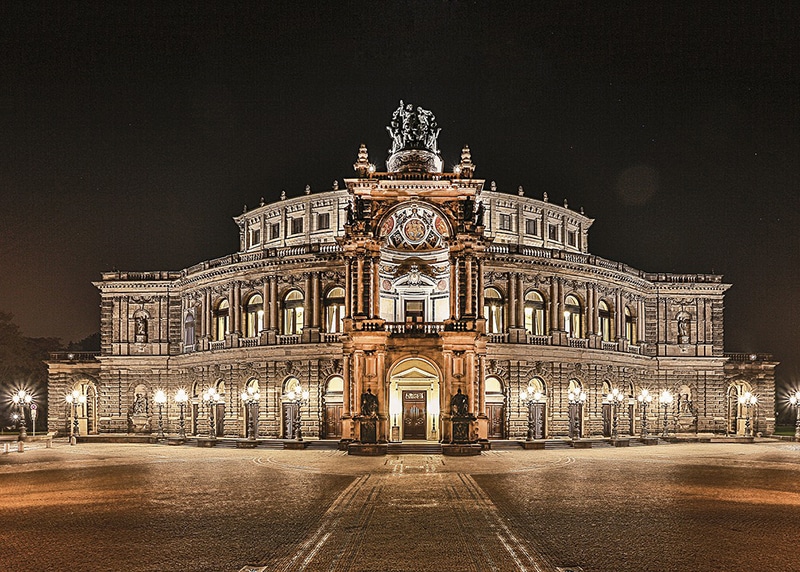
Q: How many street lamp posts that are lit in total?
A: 14